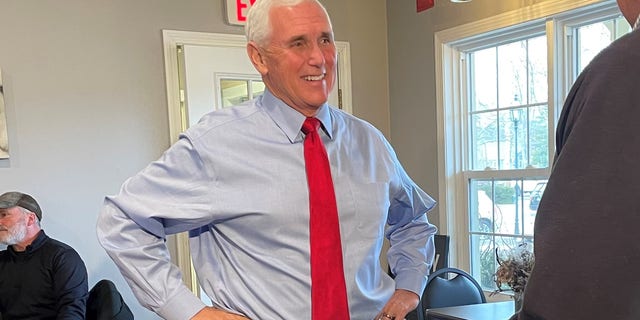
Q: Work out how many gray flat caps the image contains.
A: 1